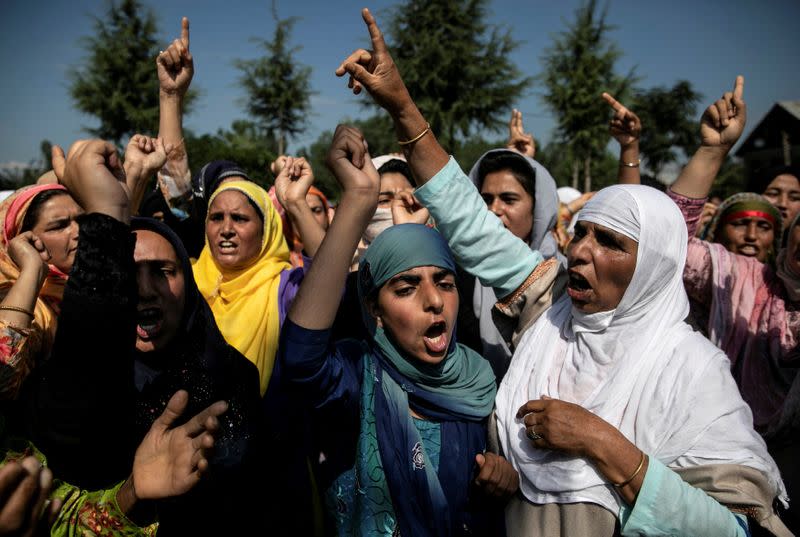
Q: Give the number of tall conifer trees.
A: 4